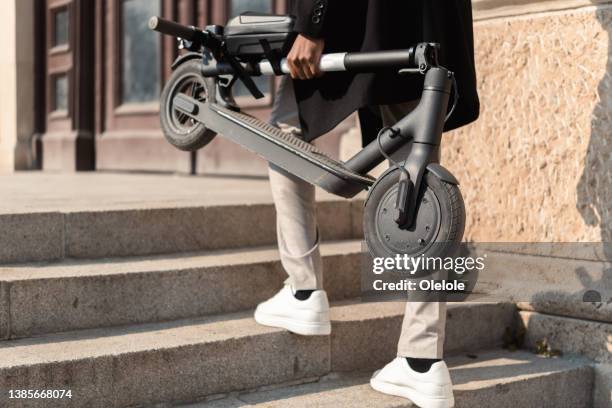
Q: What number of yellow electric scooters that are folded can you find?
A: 0